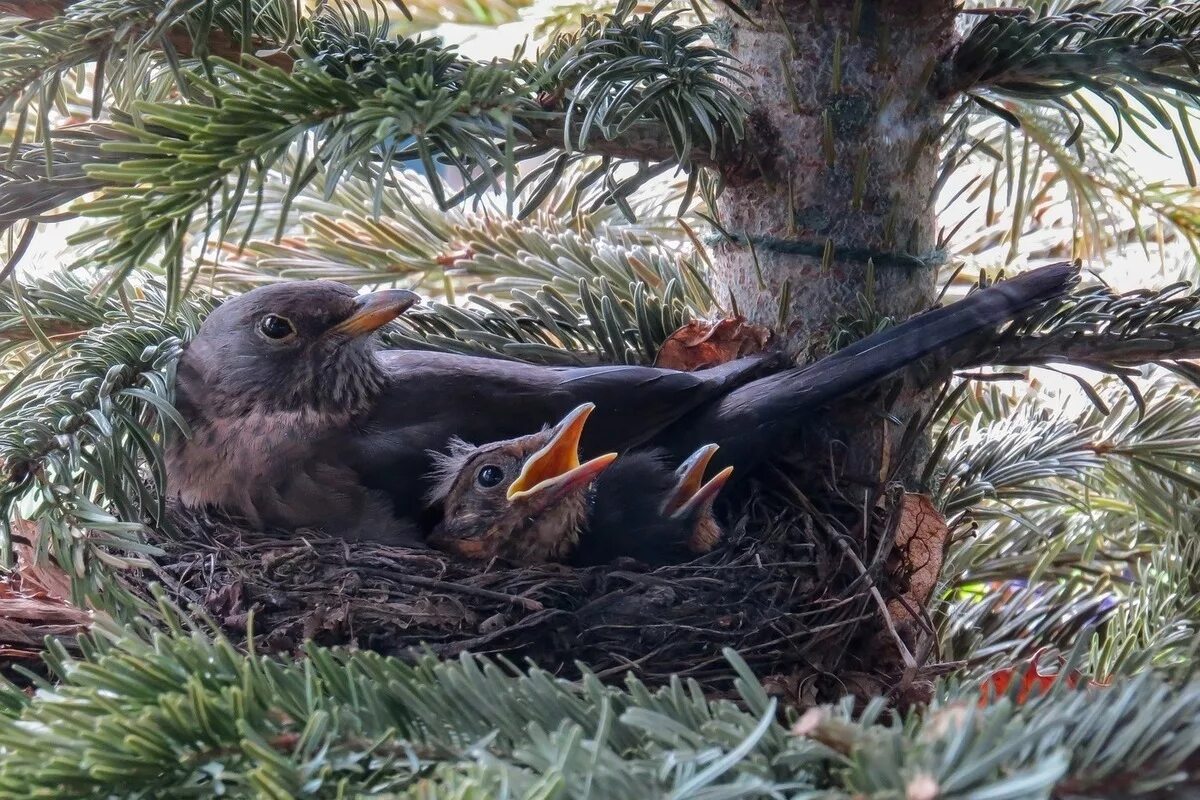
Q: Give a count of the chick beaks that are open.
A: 2